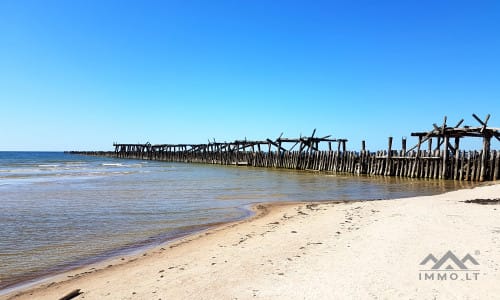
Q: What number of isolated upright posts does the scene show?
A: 3